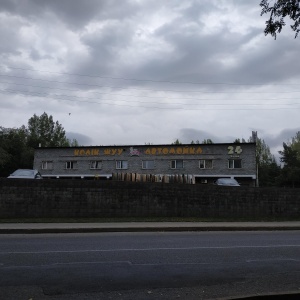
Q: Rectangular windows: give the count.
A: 8